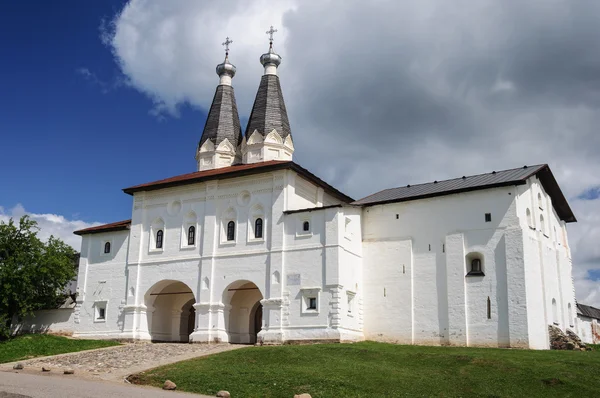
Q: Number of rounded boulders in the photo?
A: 6